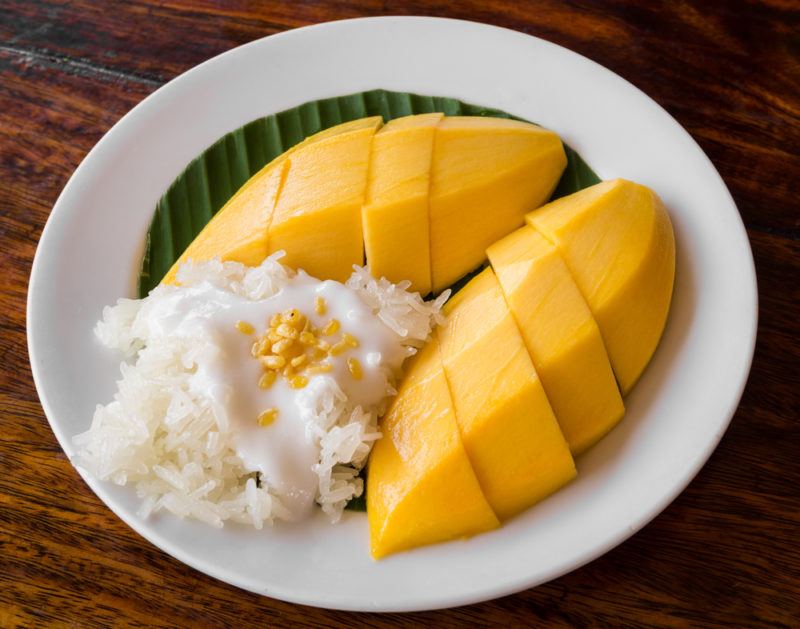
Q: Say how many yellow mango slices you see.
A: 8